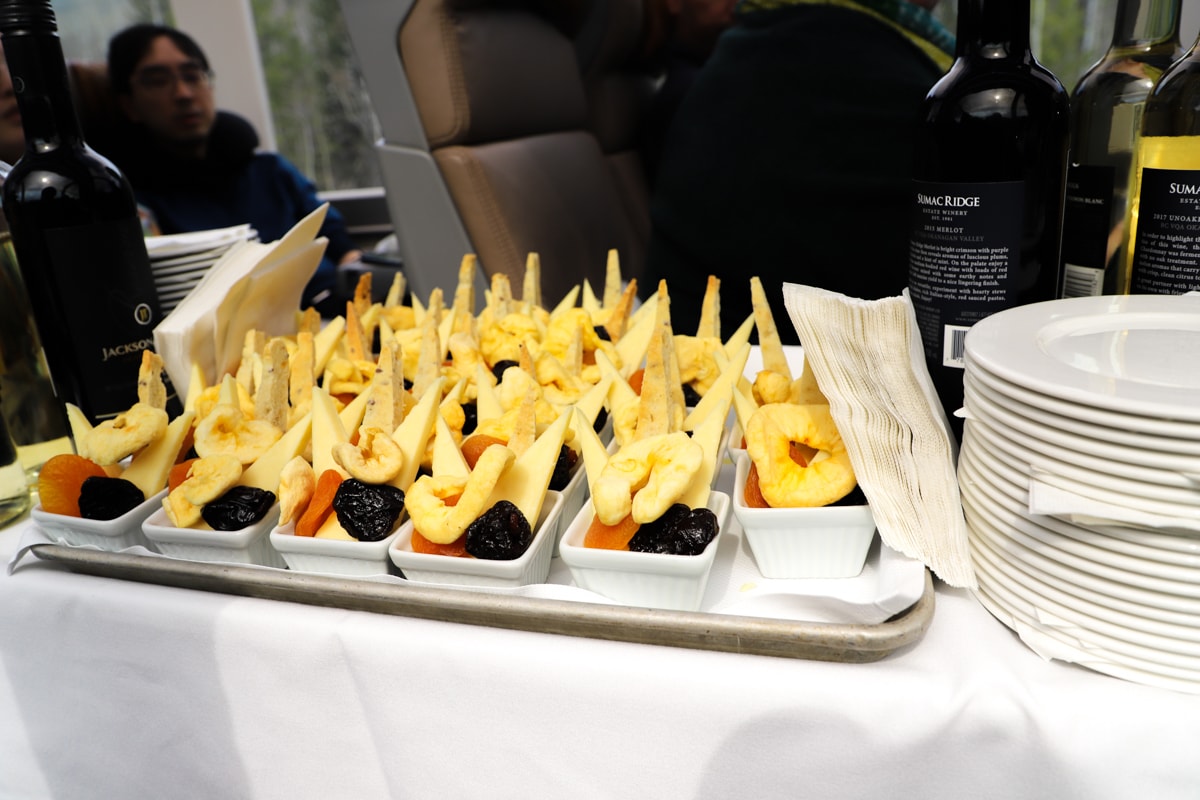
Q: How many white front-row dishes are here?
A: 6